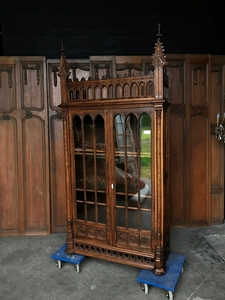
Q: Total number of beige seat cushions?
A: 0